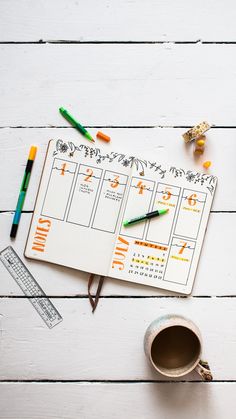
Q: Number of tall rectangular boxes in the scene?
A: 7